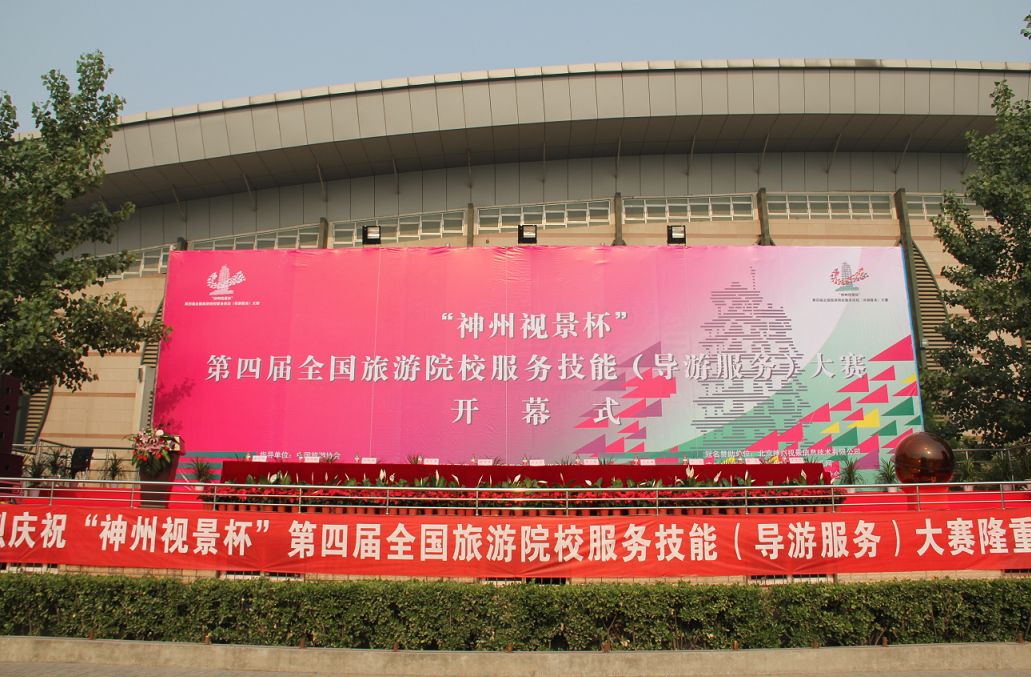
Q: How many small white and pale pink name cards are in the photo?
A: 11